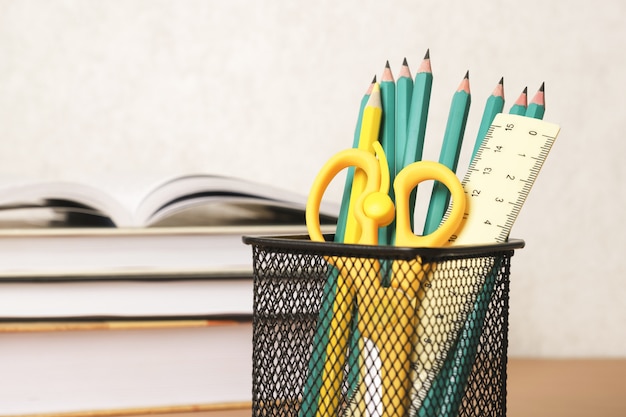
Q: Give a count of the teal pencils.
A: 8